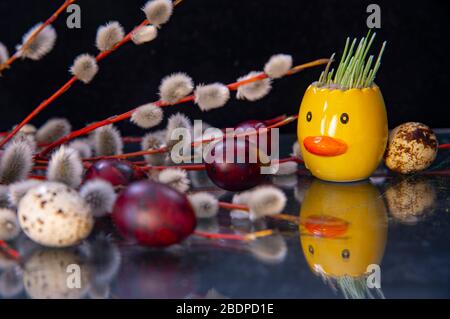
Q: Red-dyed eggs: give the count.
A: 4